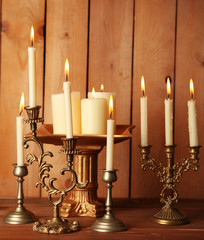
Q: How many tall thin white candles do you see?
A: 7